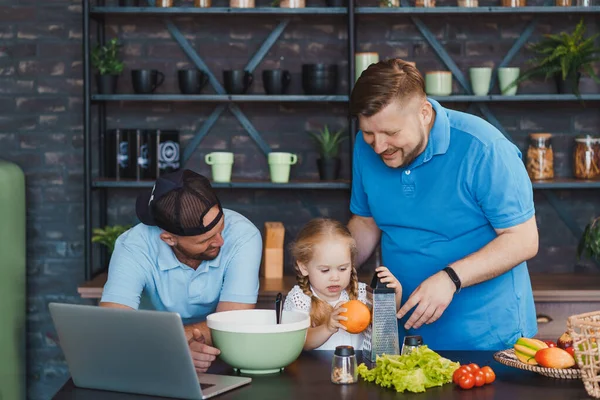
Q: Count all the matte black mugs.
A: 4